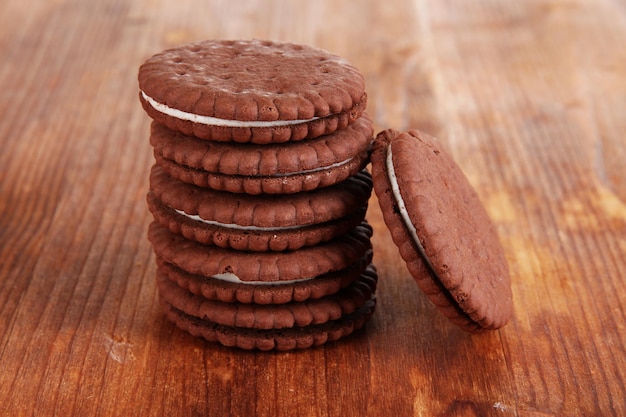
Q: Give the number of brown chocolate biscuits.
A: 6